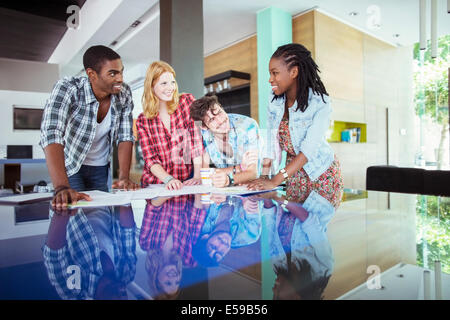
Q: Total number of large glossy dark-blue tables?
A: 1